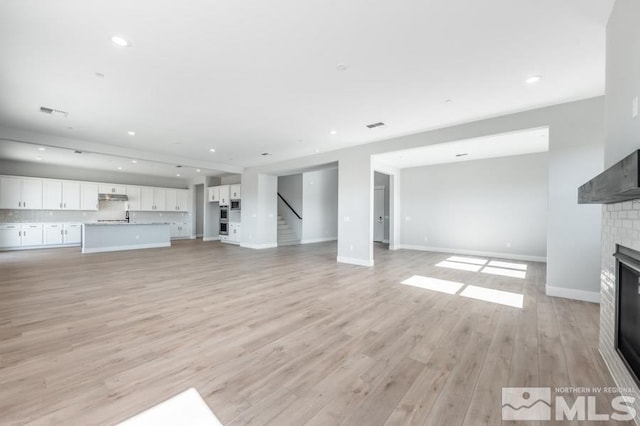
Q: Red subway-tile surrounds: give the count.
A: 0